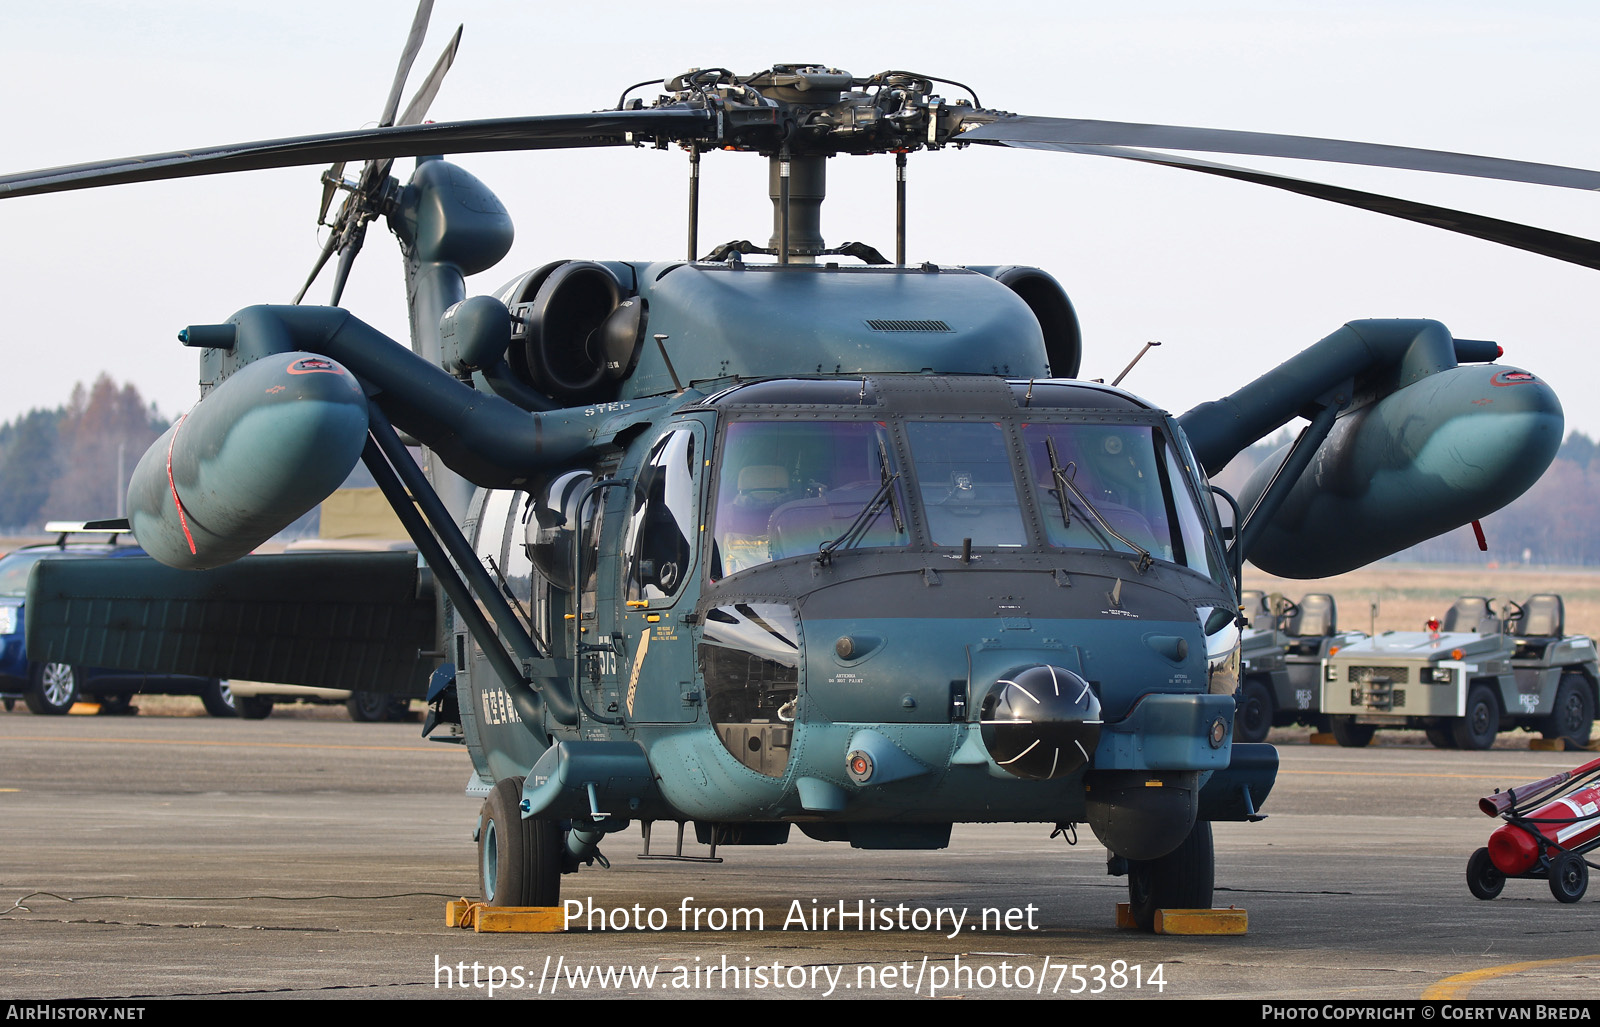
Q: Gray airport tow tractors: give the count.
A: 2